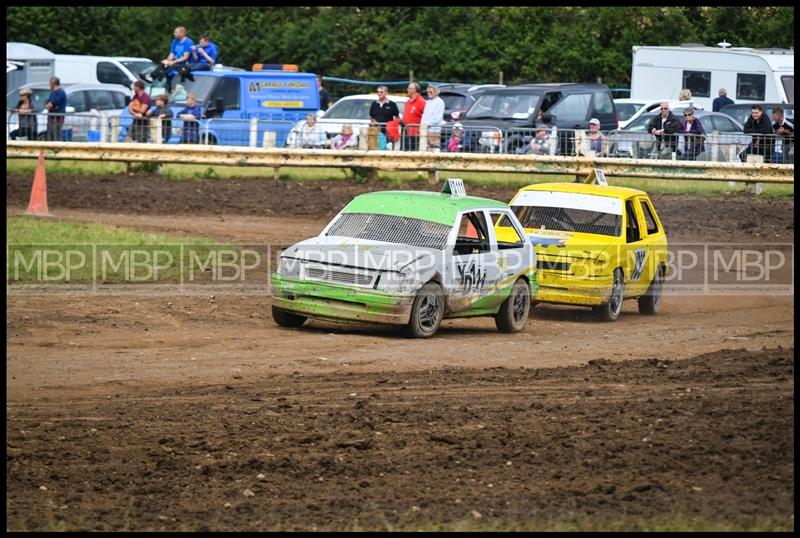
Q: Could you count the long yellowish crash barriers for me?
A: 1